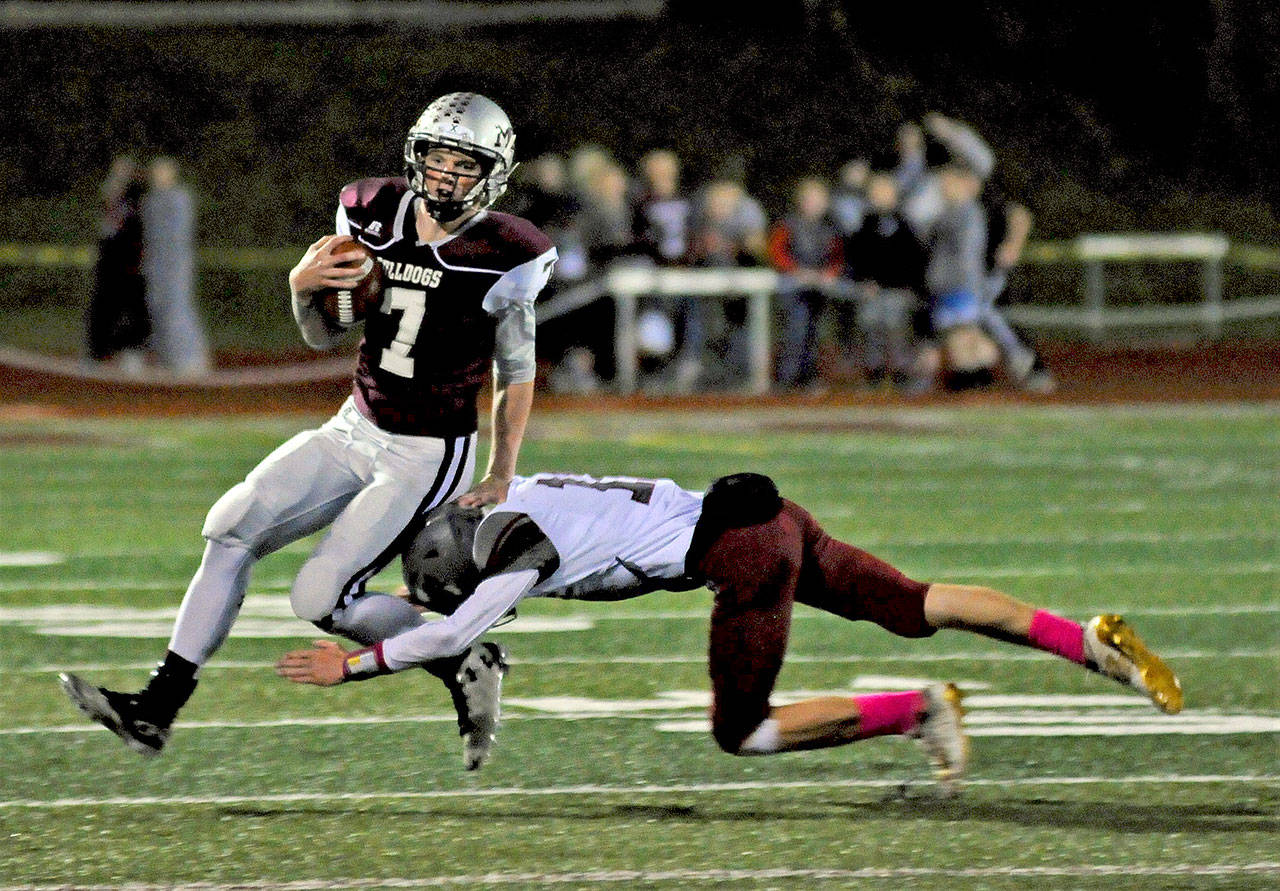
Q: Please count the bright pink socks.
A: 2